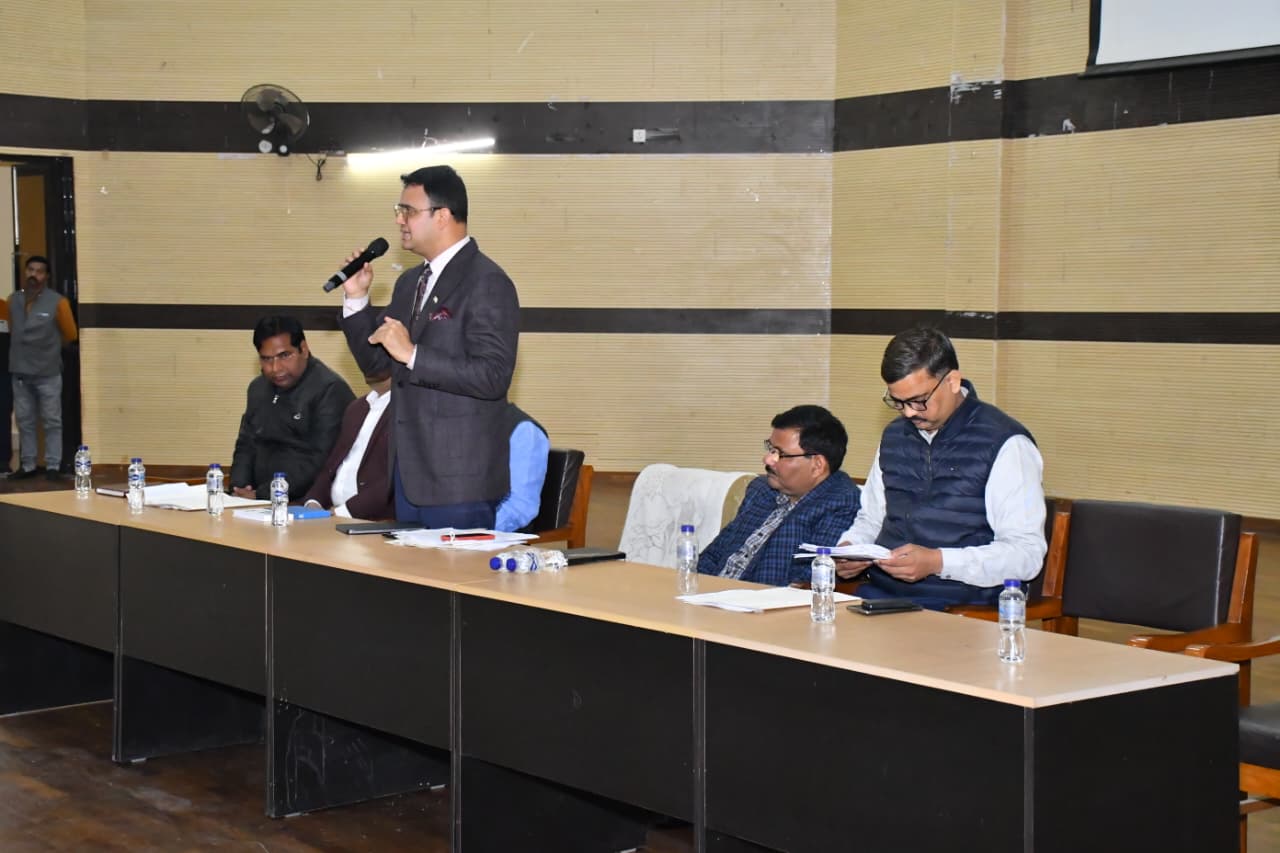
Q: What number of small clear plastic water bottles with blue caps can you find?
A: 9